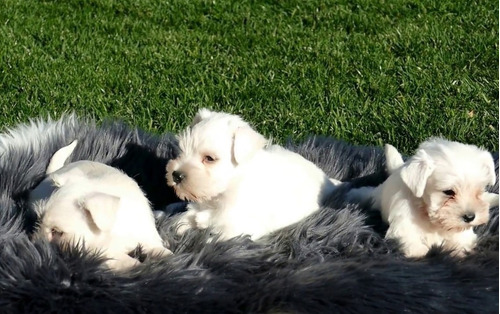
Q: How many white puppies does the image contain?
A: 3